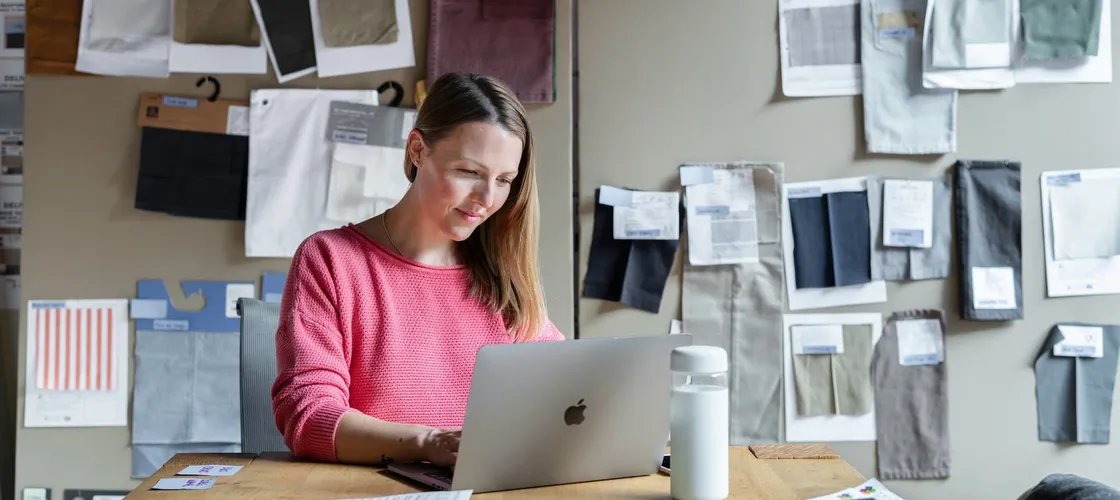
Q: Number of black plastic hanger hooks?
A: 2